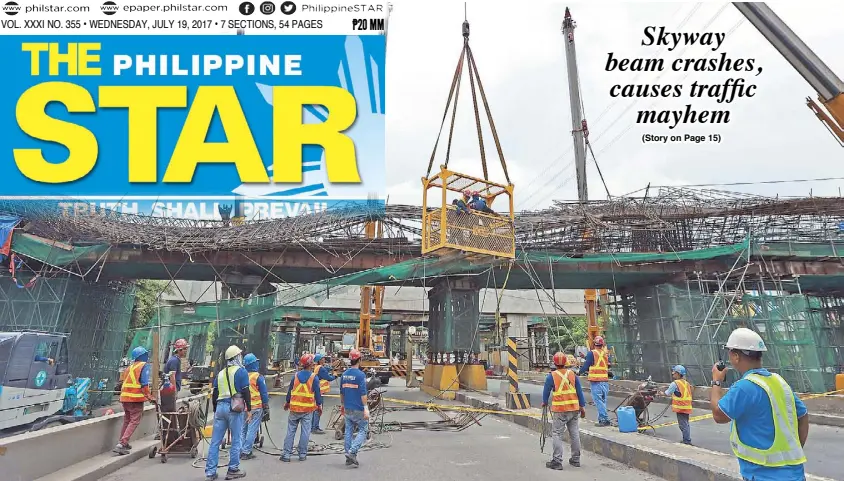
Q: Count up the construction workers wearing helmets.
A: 13